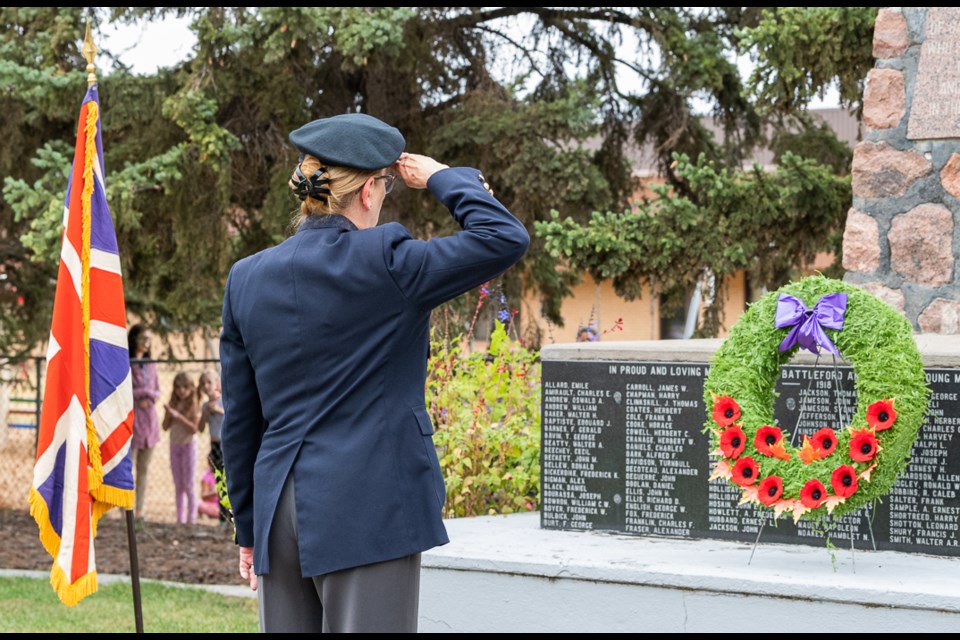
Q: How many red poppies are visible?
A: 10